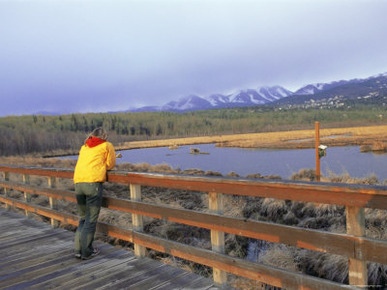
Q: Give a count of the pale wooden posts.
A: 6